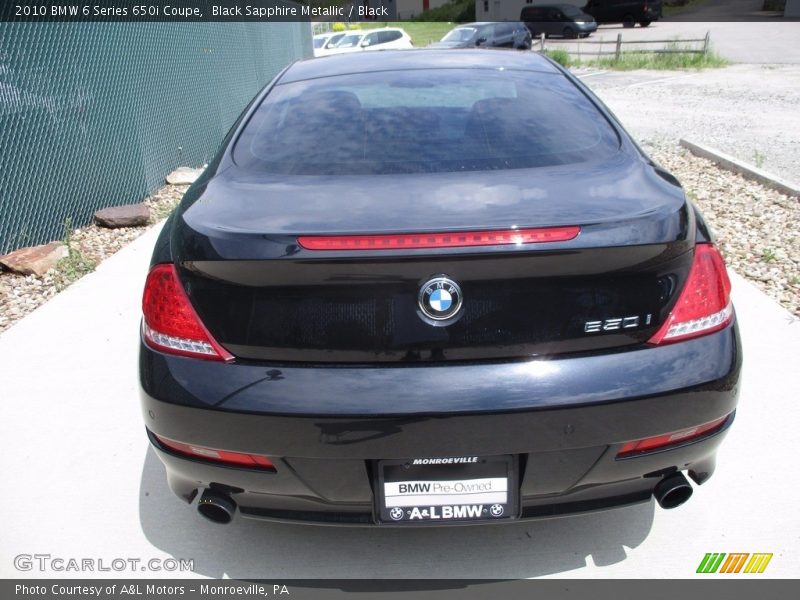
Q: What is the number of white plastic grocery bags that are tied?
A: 0